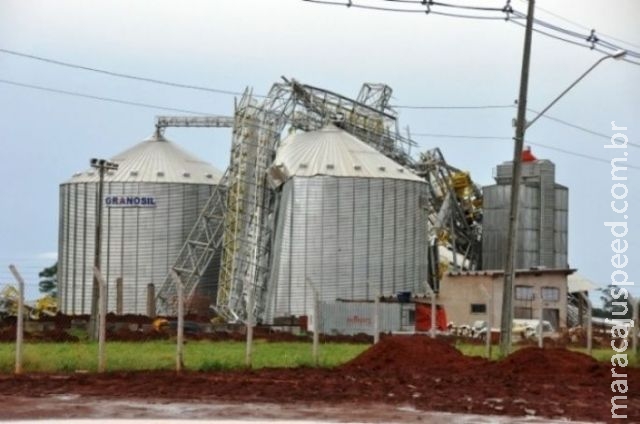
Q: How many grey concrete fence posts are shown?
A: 11